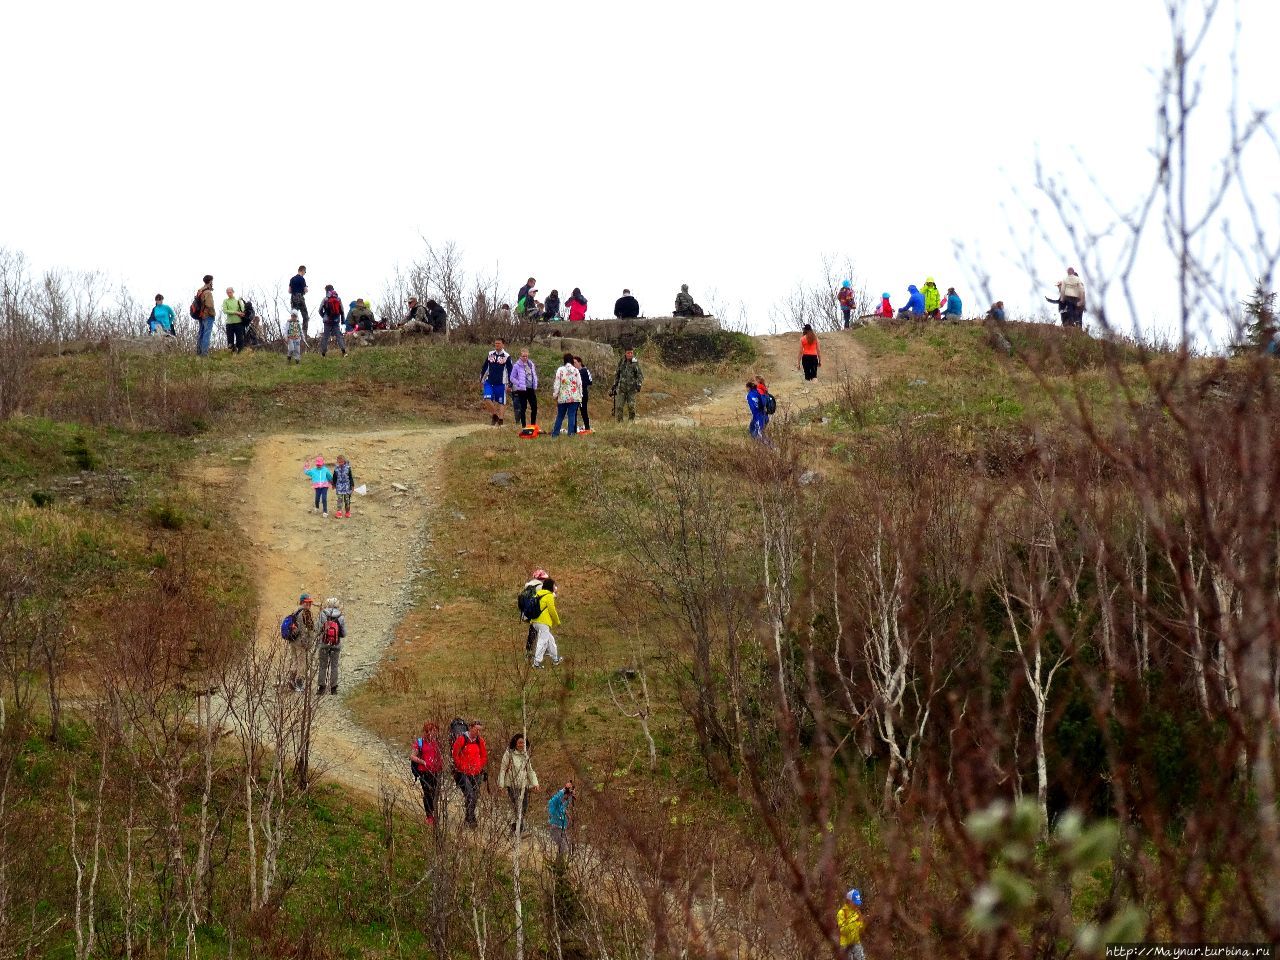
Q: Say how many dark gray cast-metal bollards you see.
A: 0